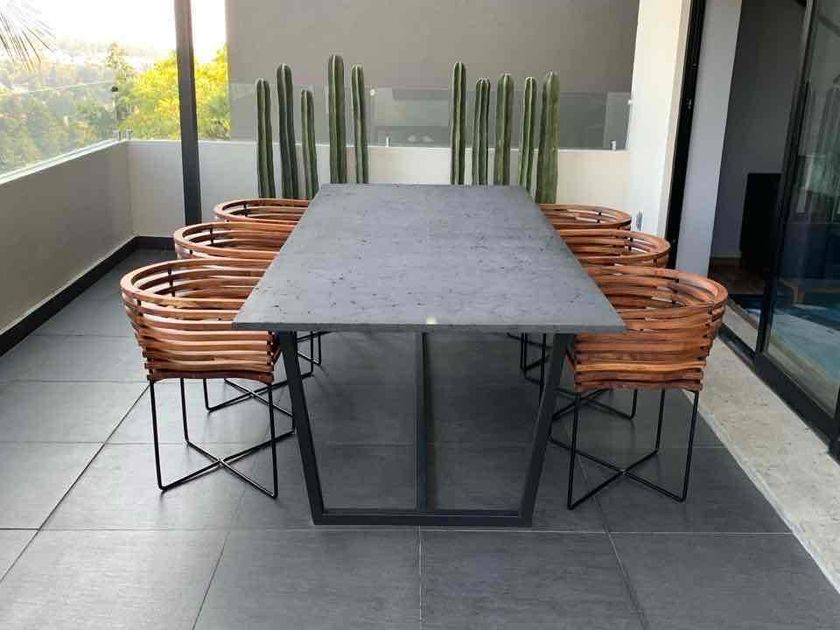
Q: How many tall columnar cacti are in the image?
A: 10